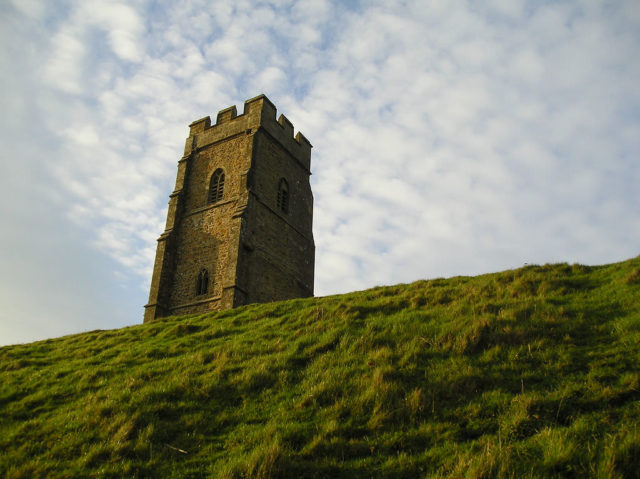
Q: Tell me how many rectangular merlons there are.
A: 5